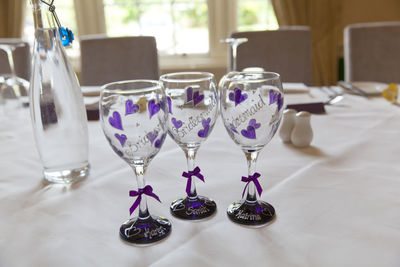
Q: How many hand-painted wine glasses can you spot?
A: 3